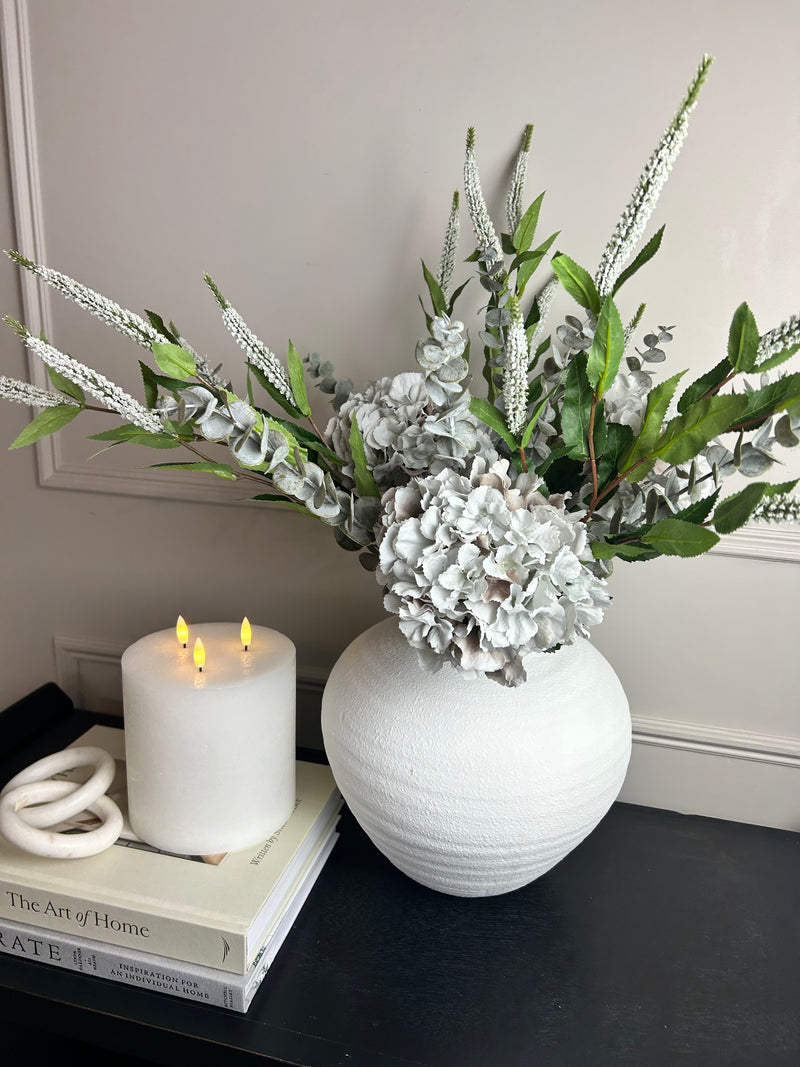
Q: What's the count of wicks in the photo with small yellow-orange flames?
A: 3